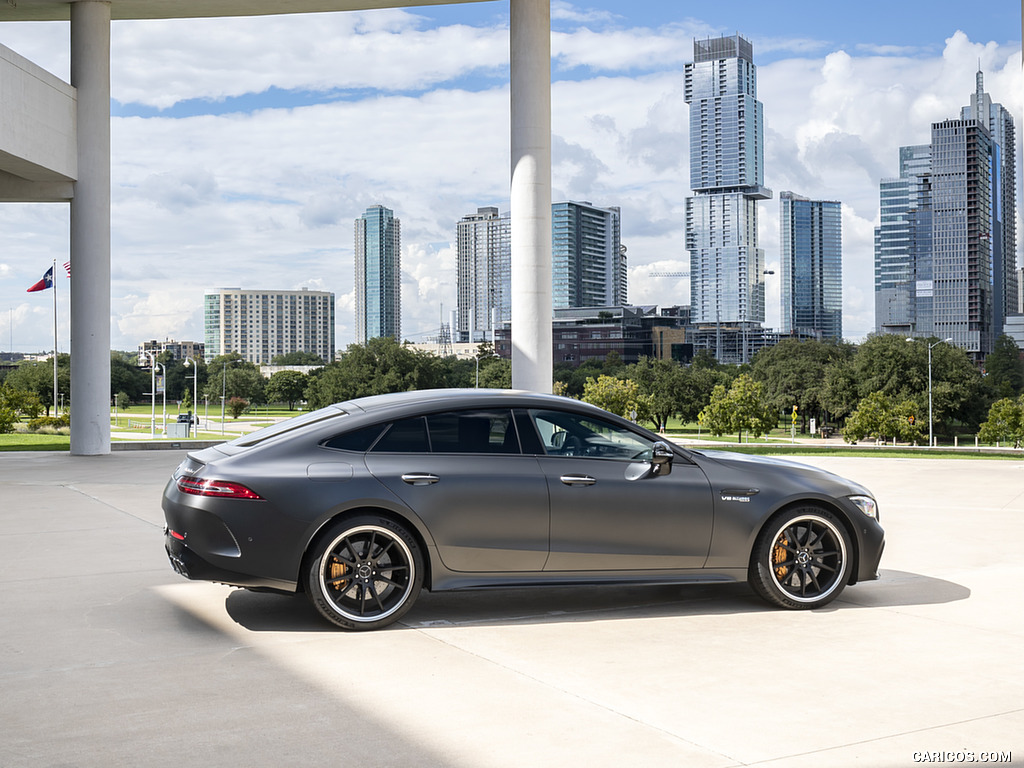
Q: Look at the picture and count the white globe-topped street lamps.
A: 3